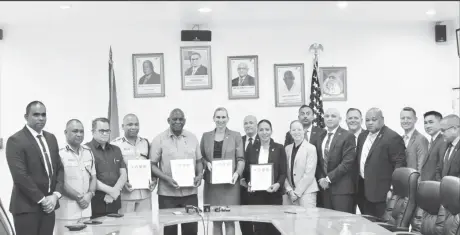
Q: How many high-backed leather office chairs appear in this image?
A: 3